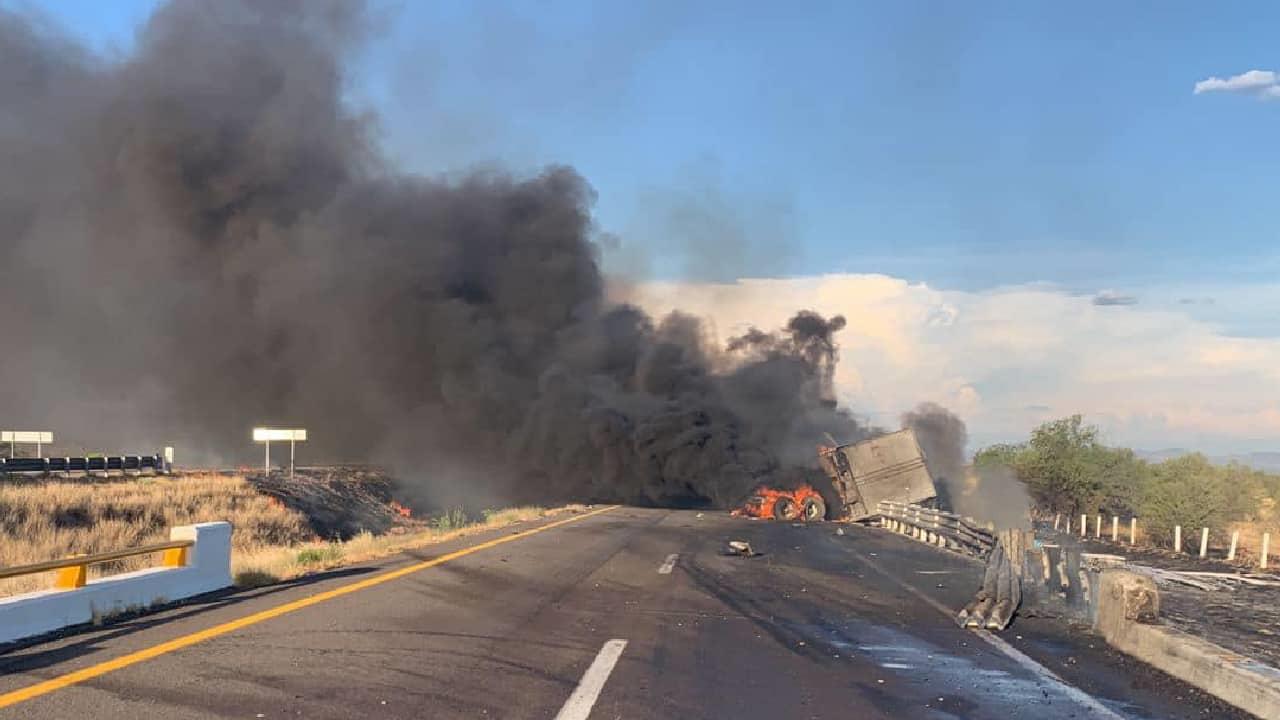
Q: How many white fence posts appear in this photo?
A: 10